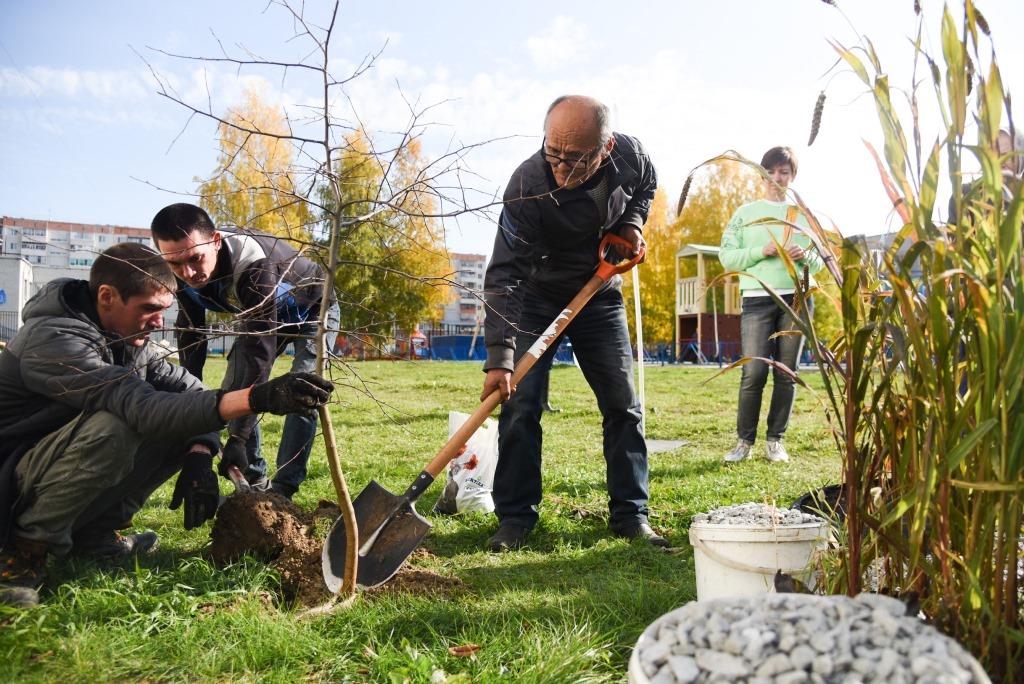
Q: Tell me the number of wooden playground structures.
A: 1